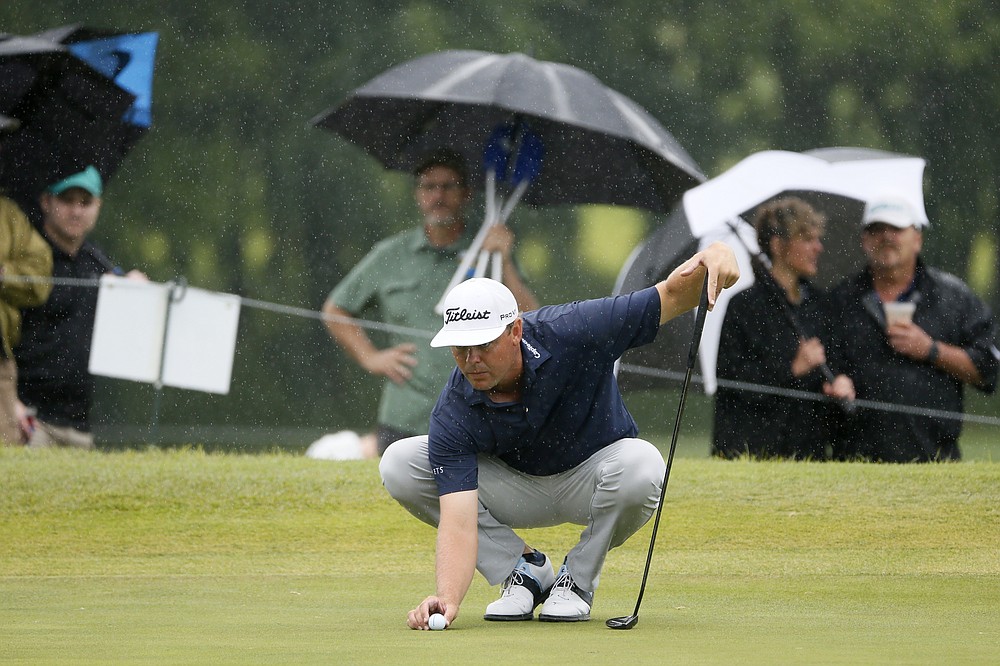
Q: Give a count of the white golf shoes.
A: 2